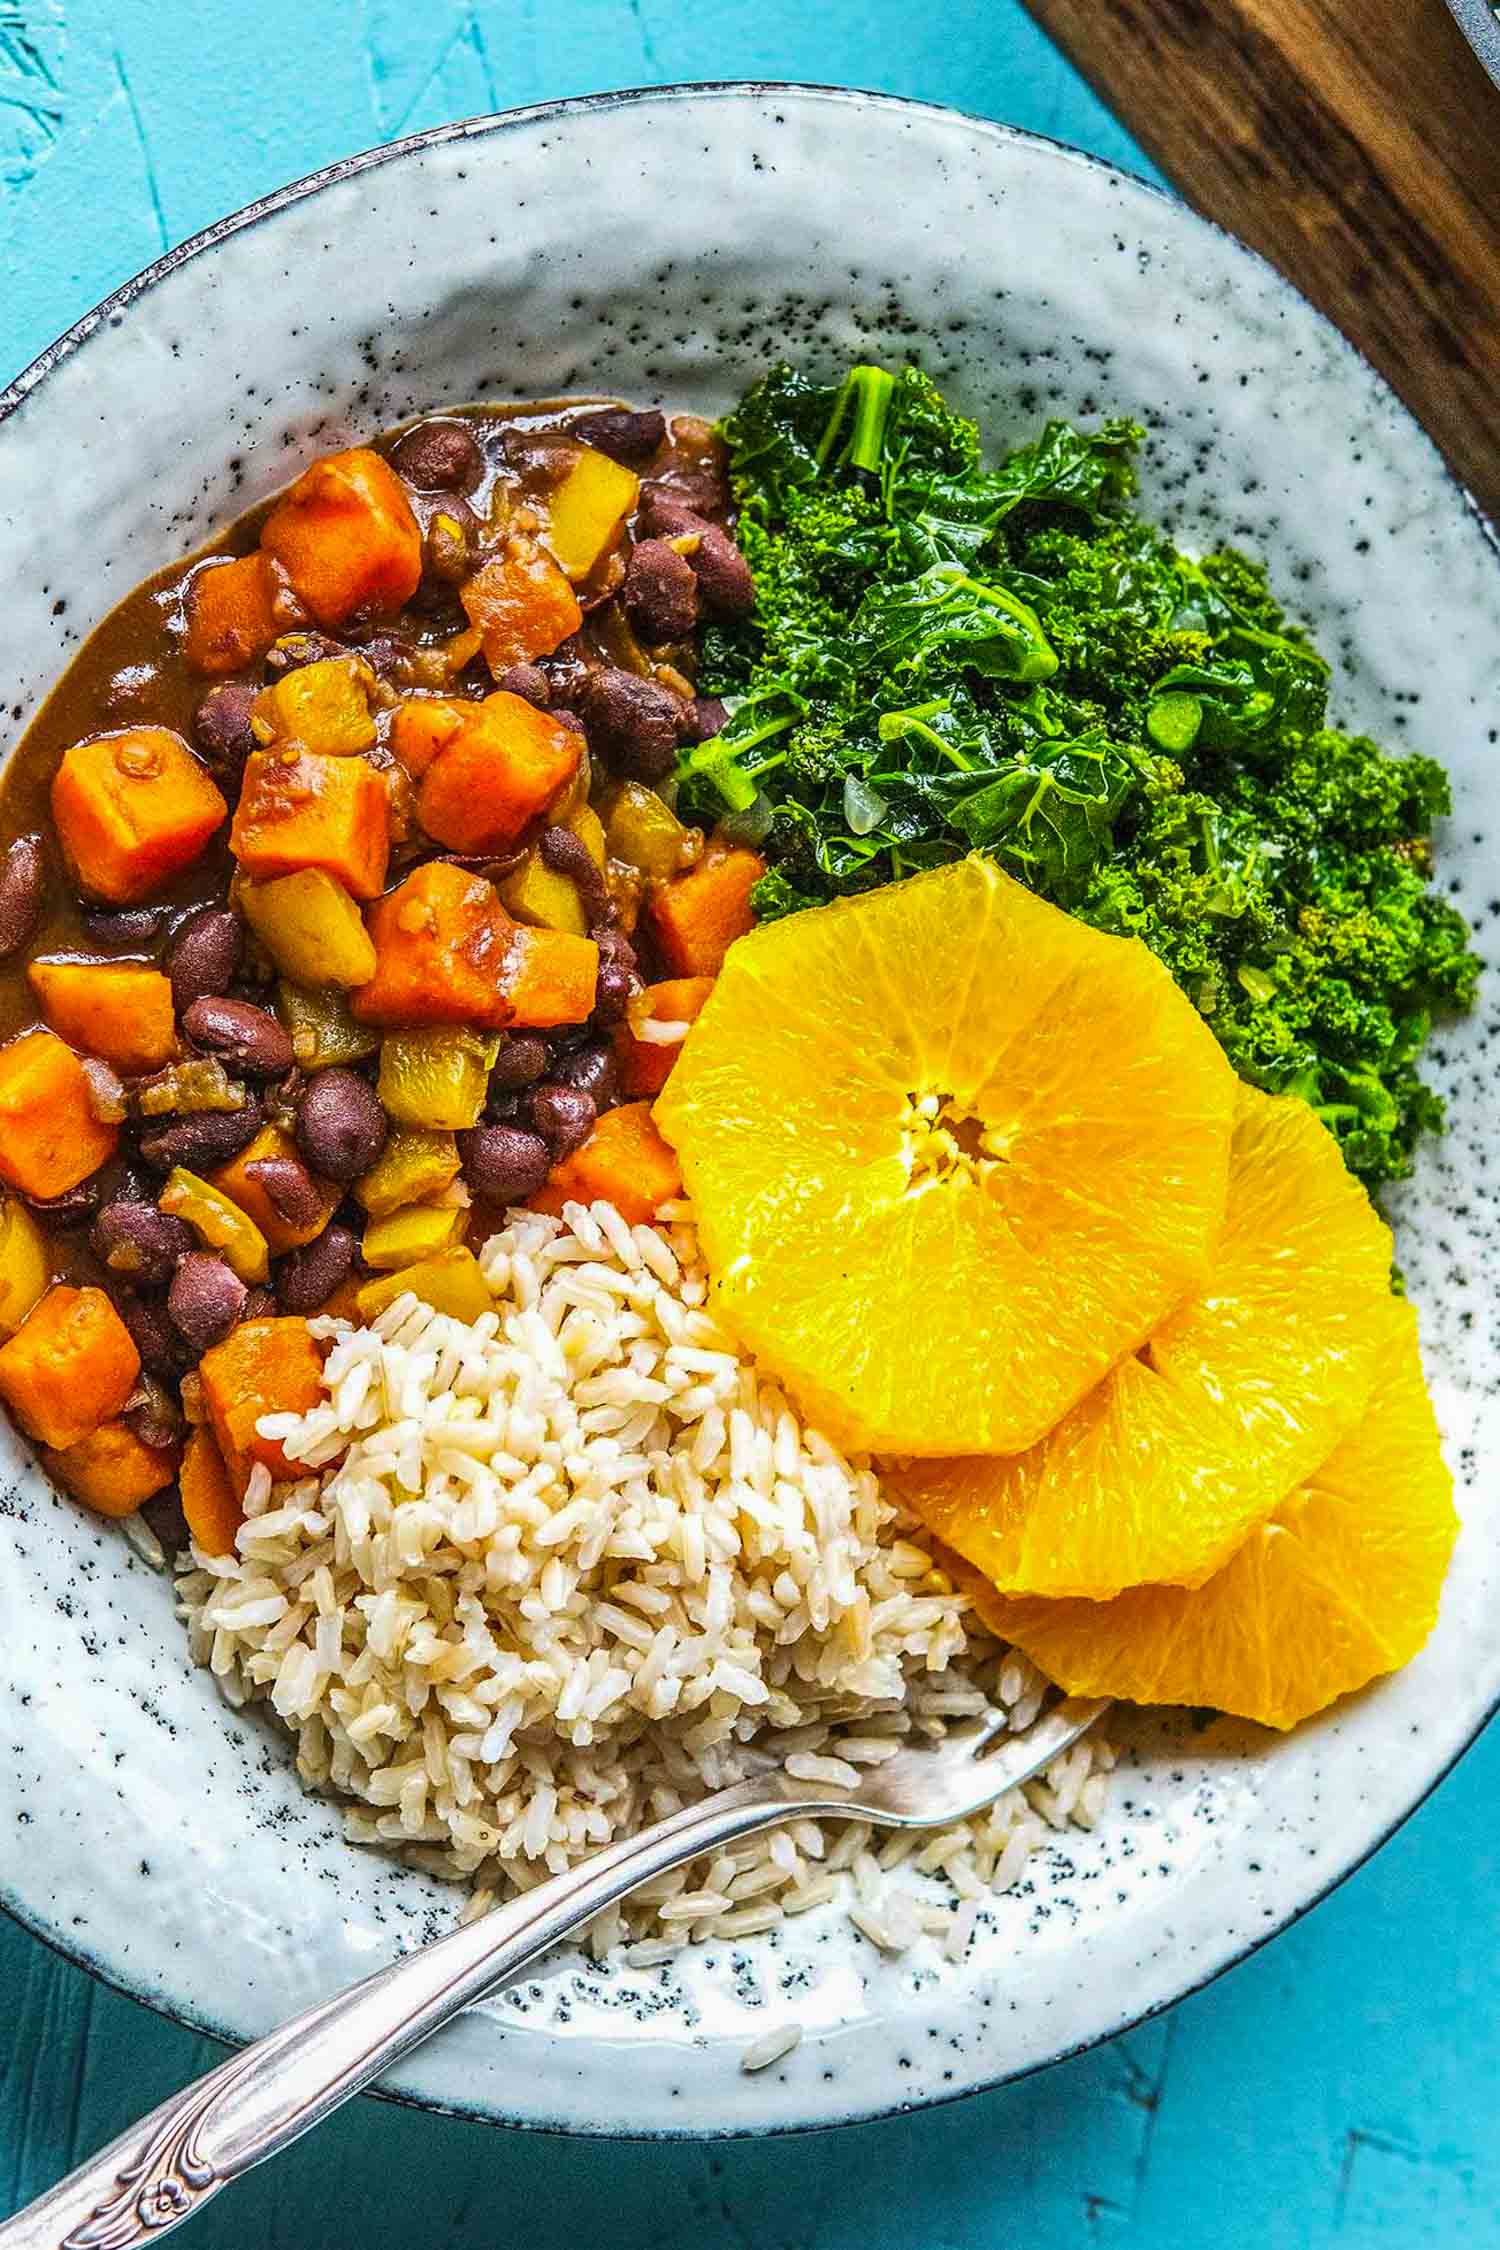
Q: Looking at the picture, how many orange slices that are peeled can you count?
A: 3